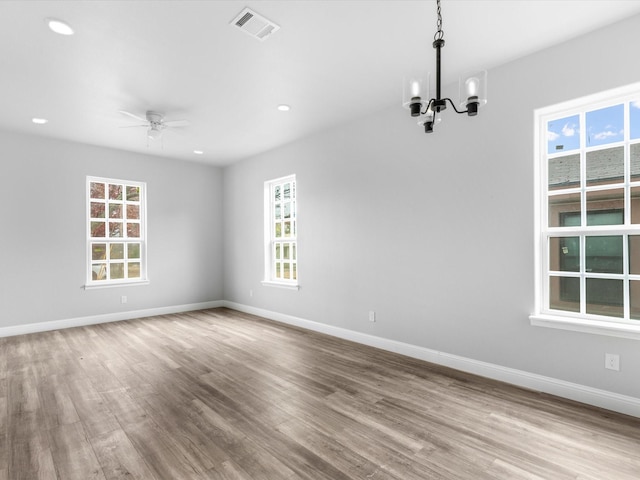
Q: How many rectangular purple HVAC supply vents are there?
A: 0